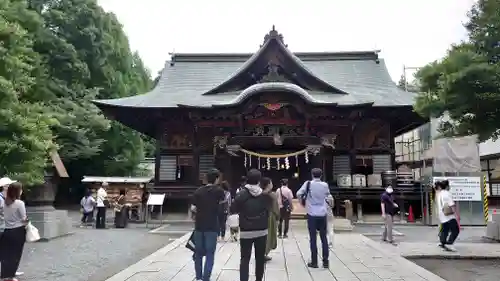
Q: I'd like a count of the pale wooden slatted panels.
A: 4